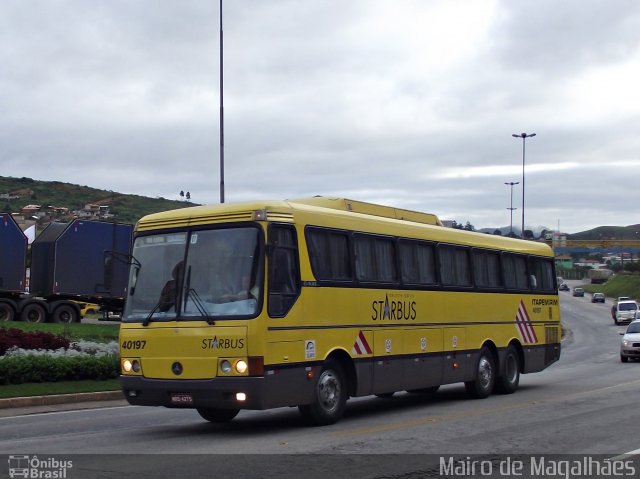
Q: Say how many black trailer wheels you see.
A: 3